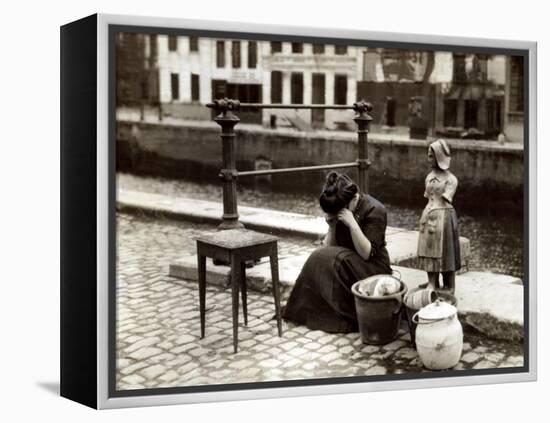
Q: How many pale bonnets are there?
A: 1